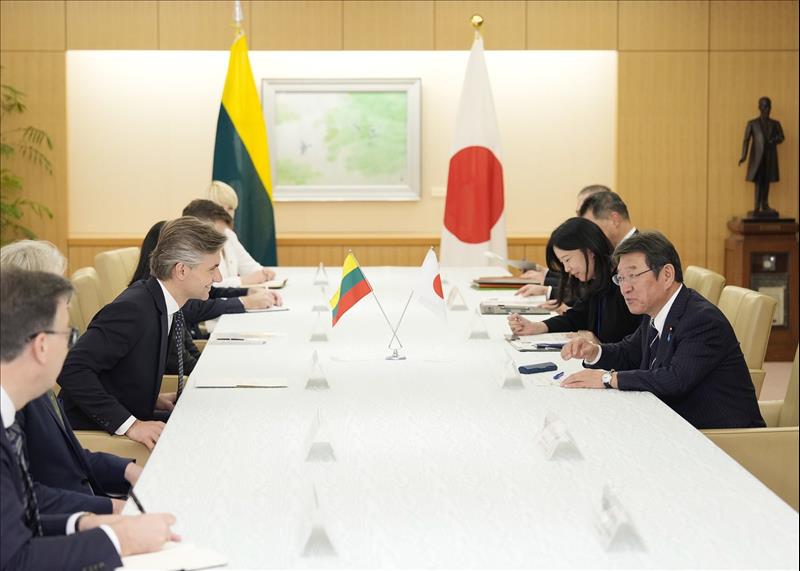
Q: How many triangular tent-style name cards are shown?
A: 11